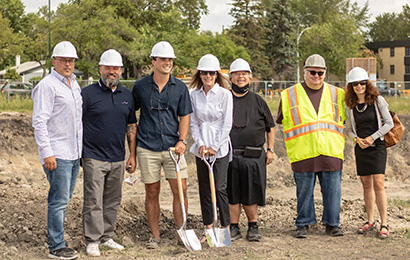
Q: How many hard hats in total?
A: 7